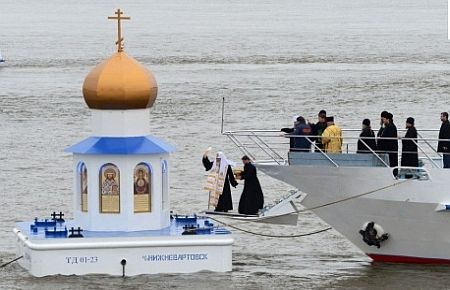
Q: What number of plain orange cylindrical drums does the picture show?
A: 0